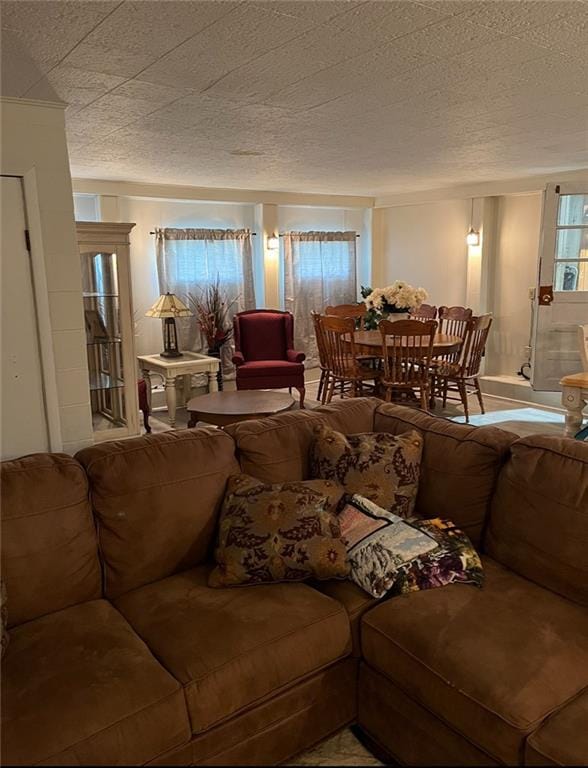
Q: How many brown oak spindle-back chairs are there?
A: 7